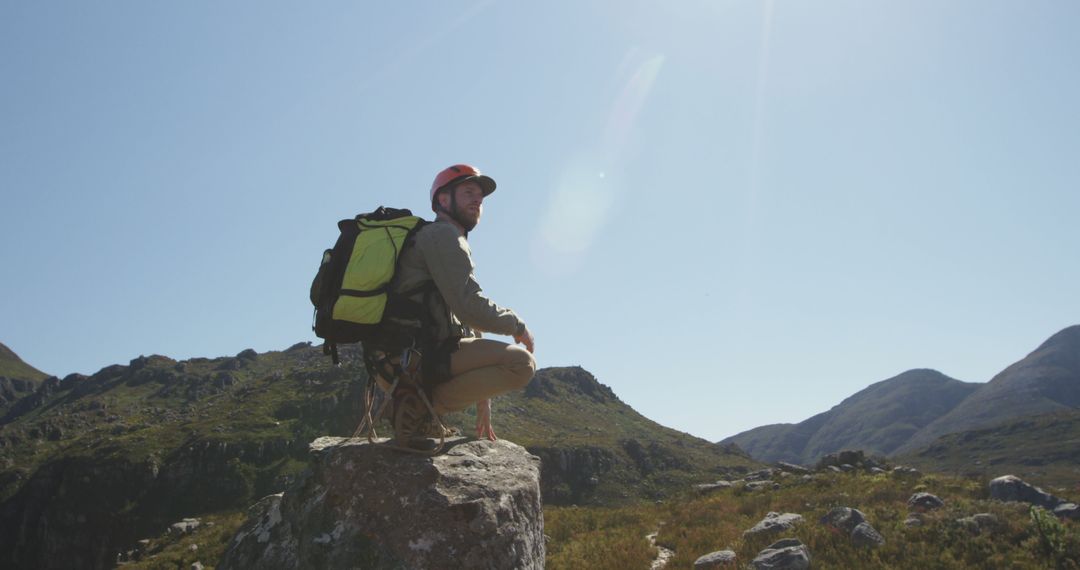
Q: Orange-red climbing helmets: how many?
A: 1